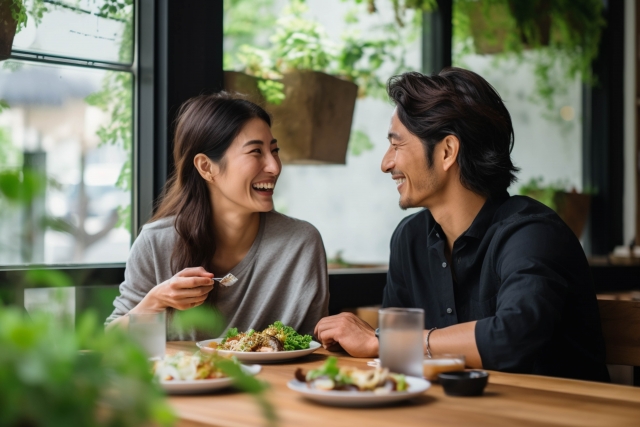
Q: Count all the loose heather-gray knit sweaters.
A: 1